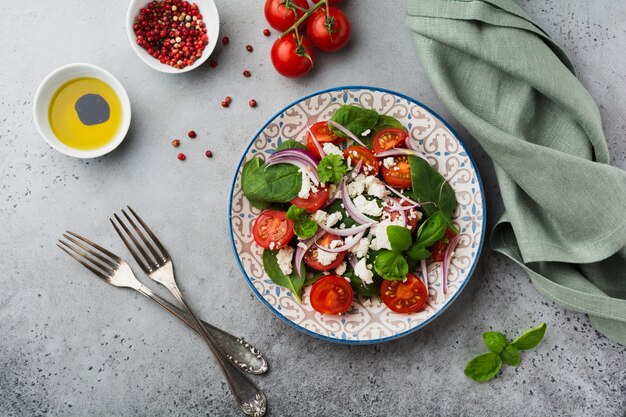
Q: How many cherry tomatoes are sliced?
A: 11